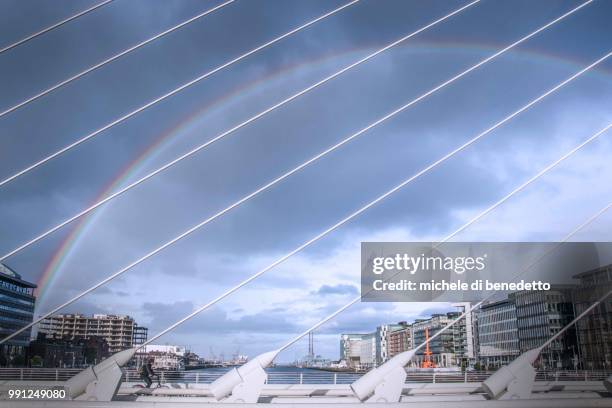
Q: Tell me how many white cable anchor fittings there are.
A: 4